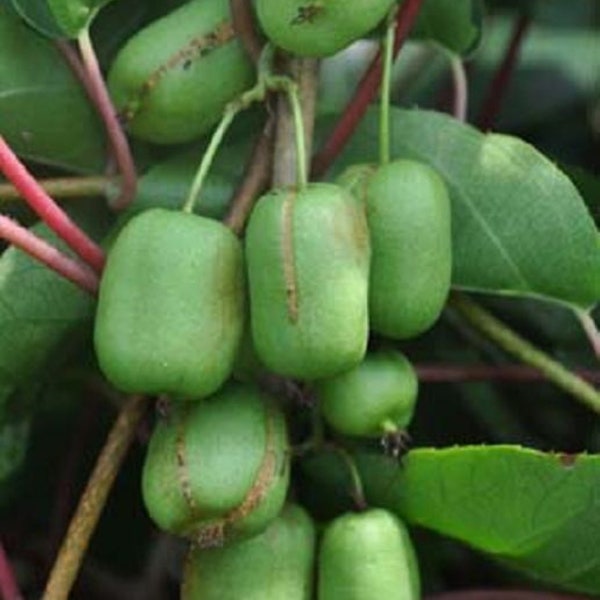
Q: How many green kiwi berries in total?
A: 9